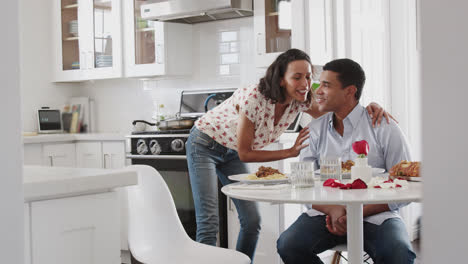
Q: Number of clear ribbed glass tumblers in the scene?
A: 2